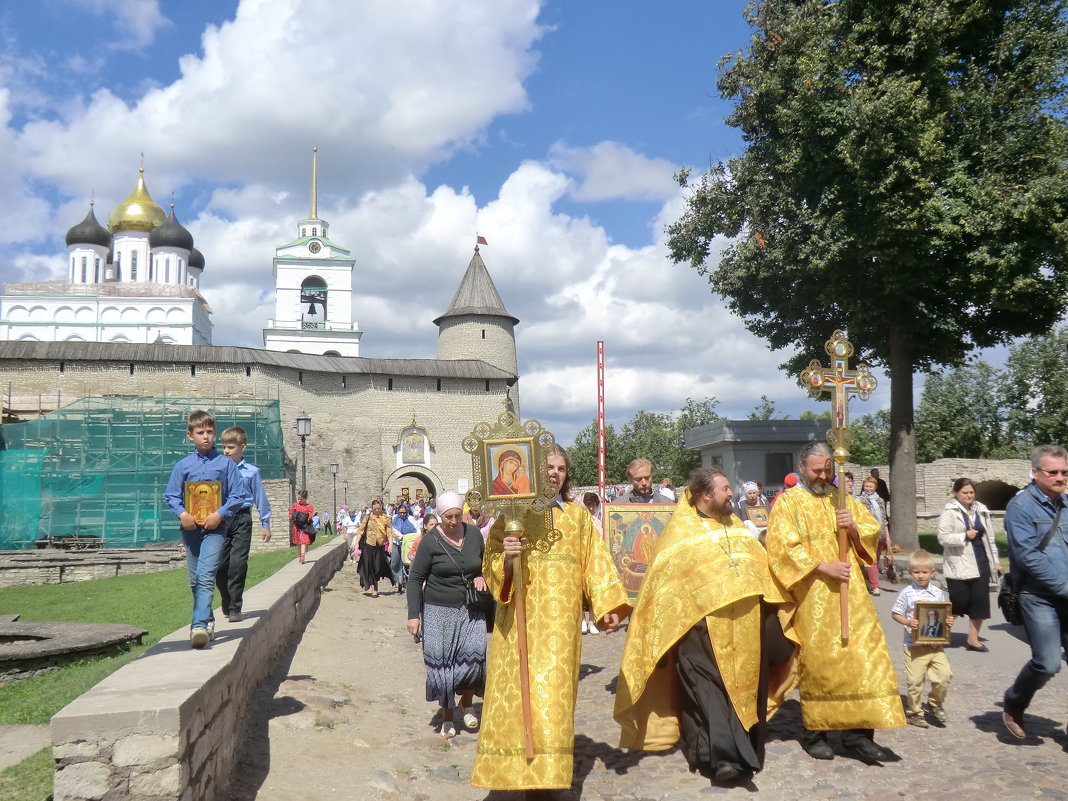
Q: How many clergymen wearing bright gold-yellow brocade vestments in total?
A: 3